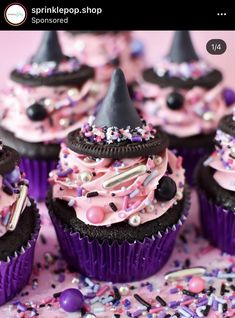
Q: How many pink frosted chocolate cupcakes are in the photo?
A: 6